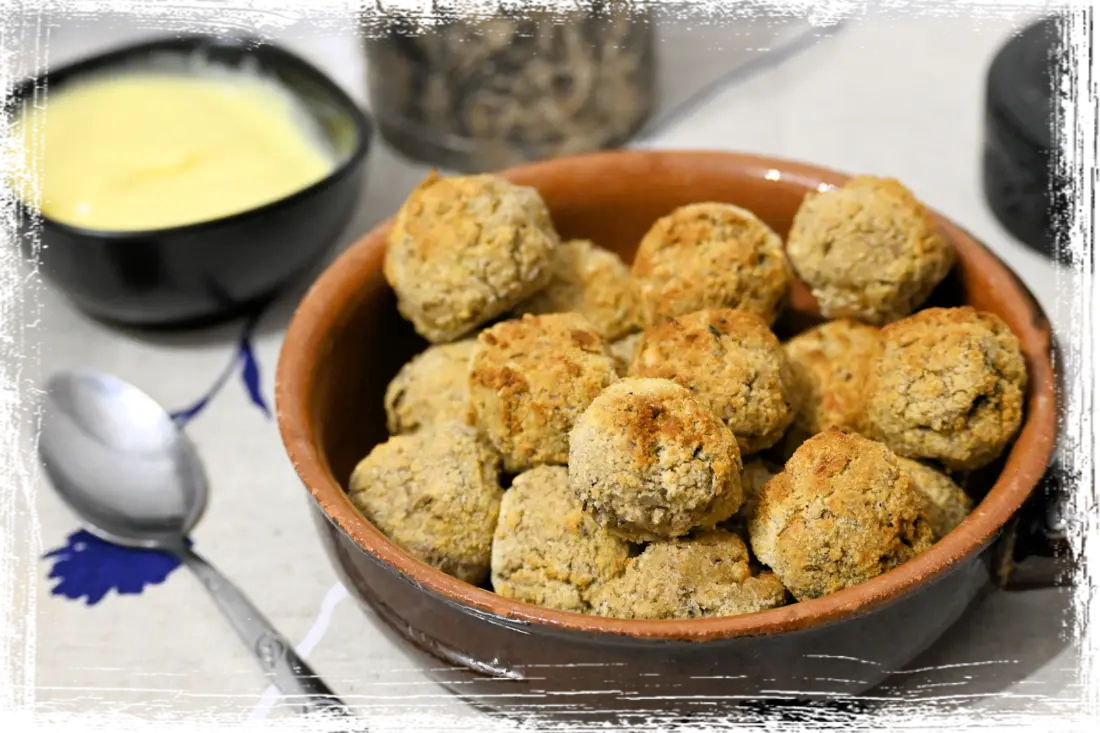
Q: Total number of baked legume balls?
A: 15